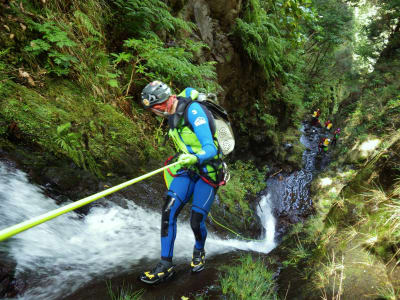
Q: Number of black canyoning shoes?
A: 2